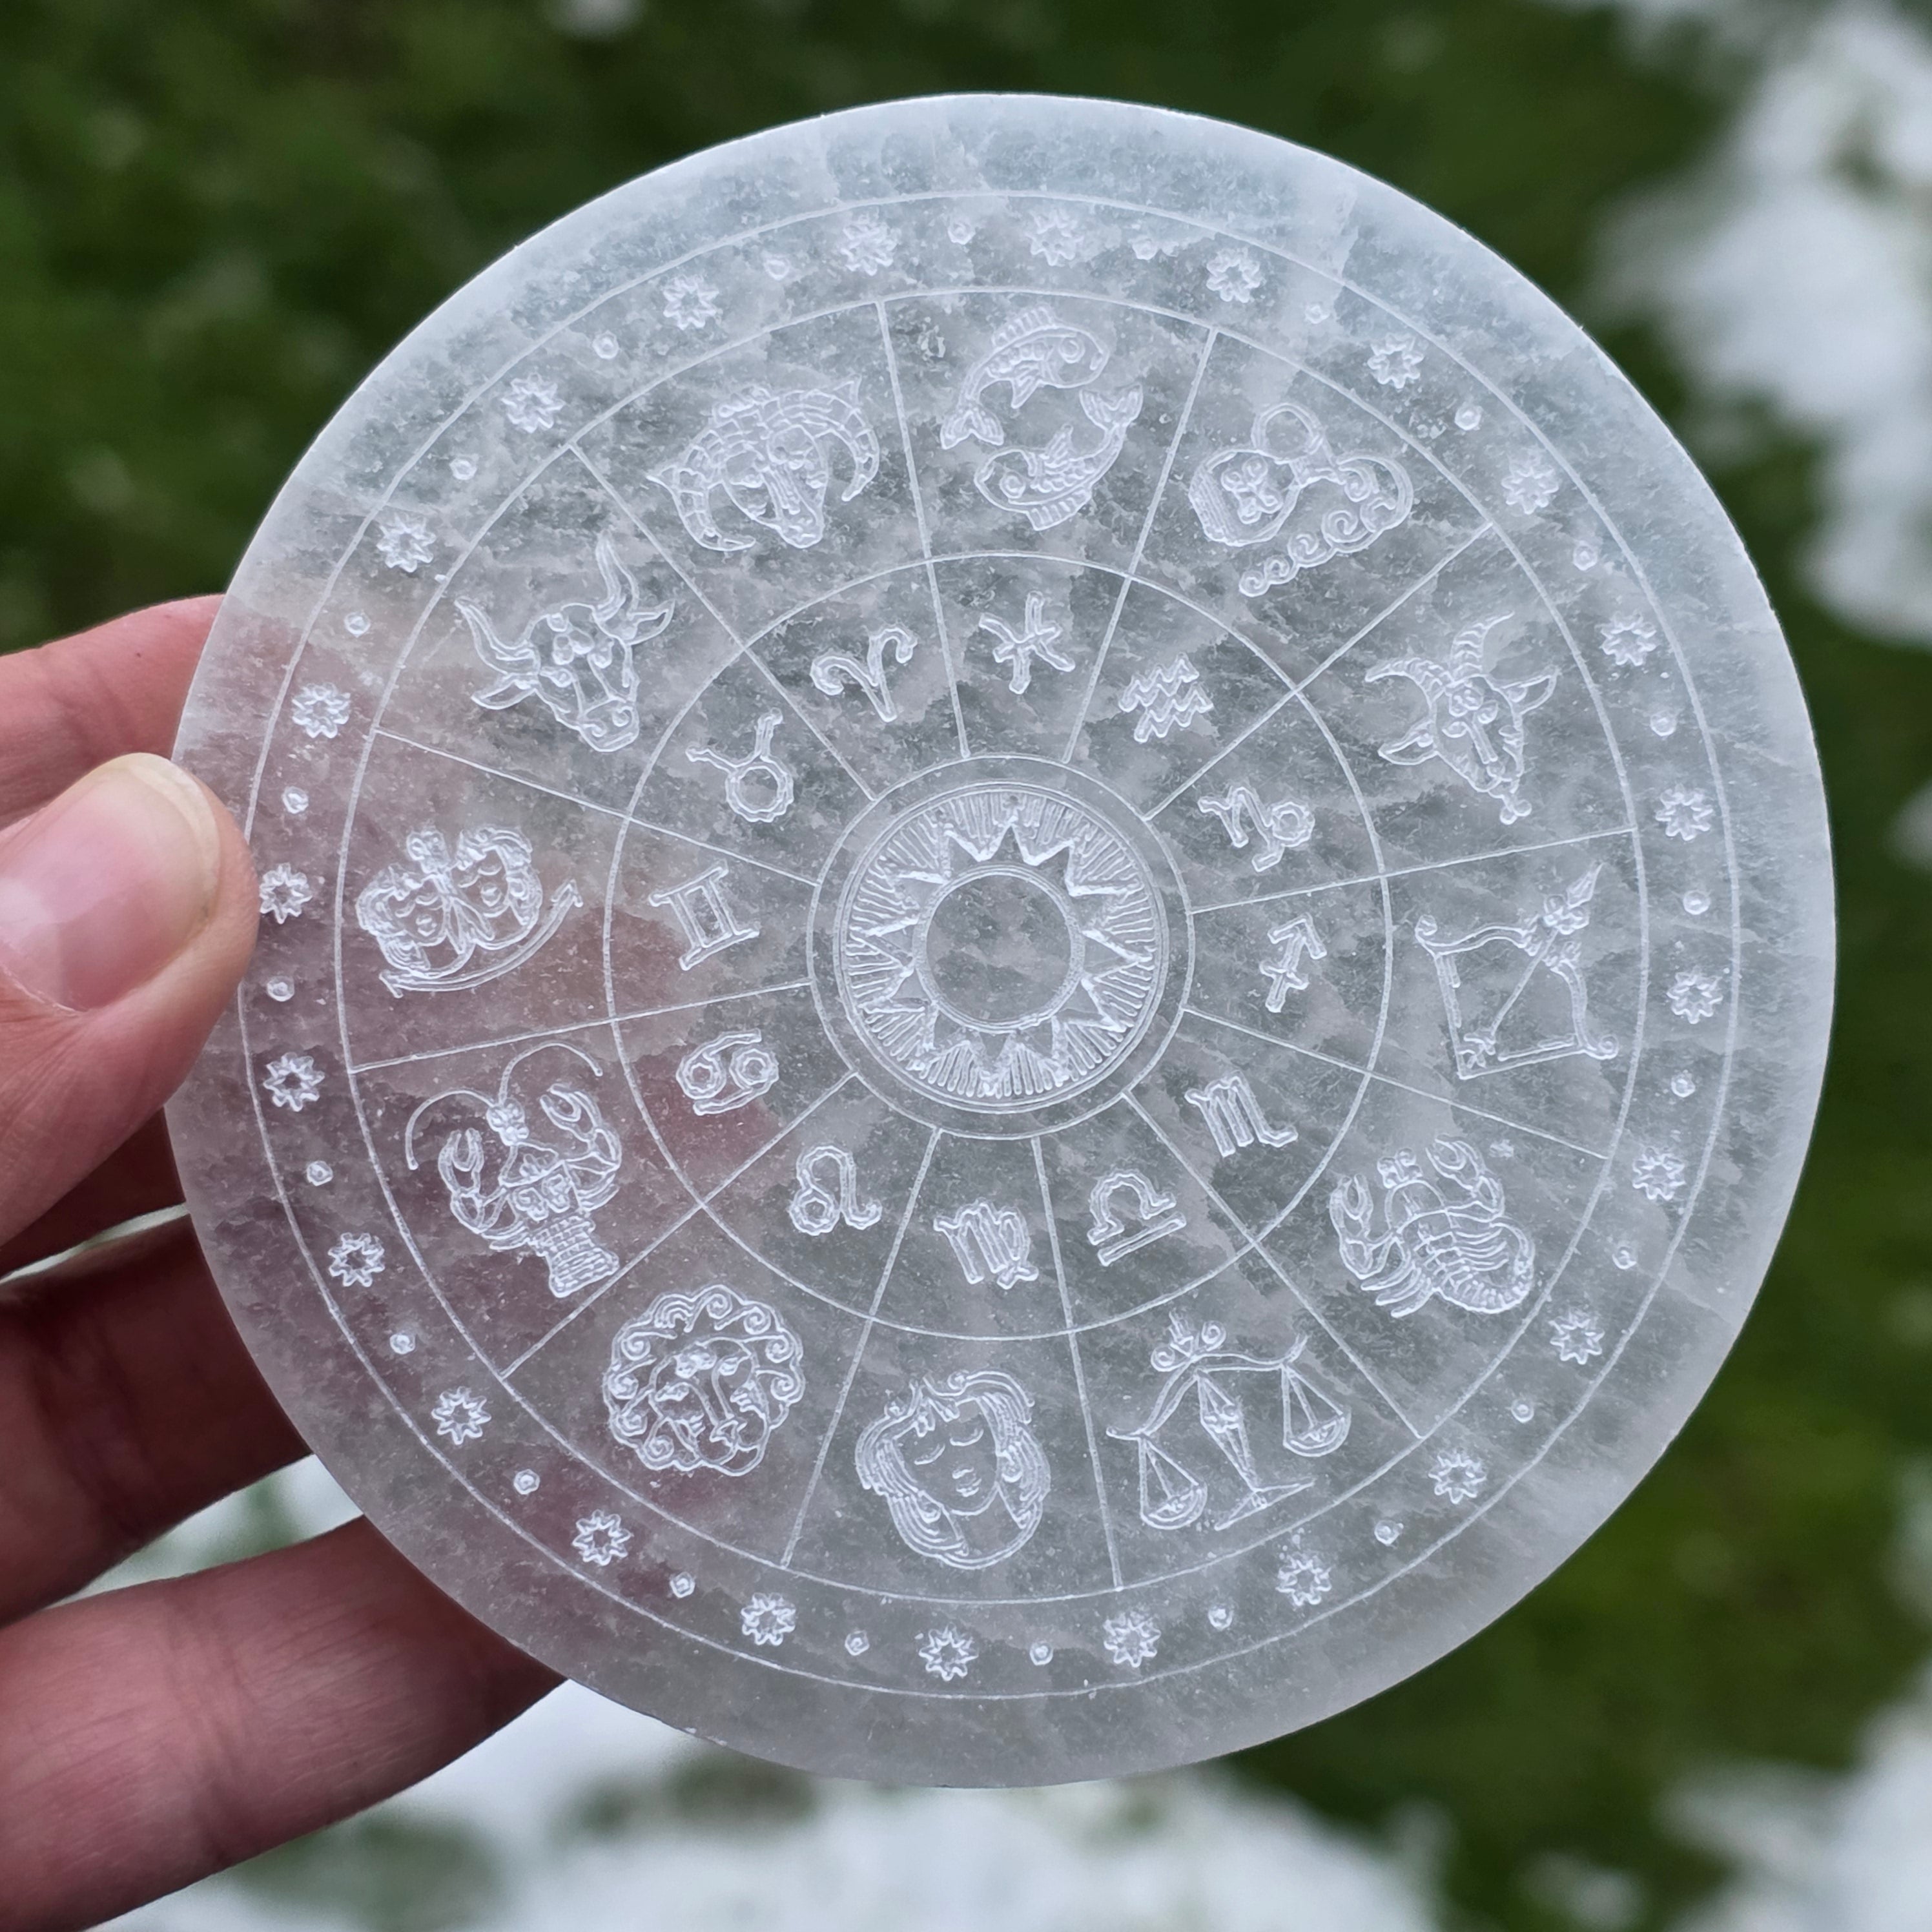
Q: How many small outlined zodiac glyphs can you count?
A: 12